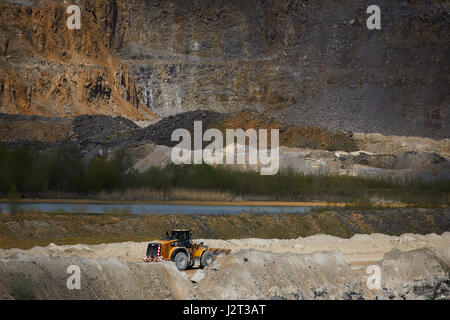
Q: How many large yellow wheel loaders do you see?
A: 1